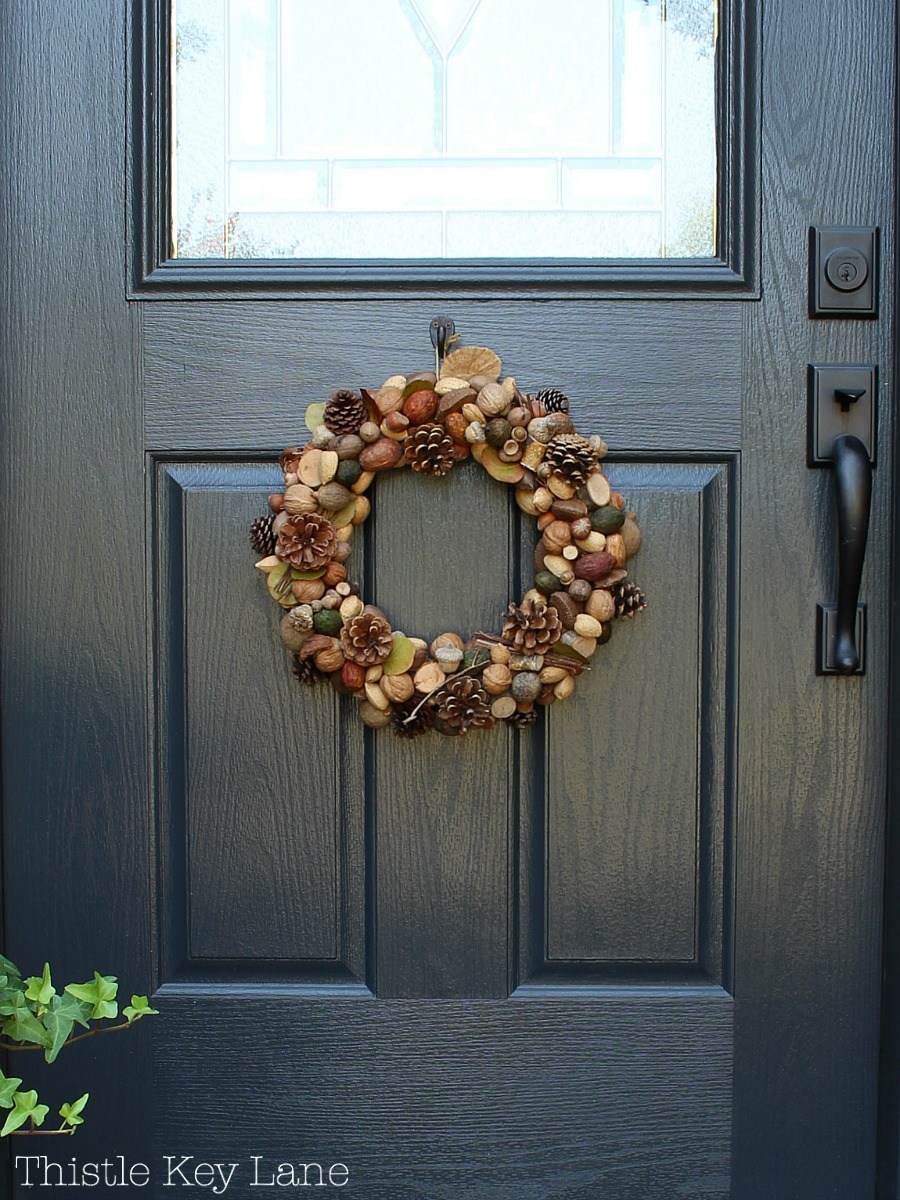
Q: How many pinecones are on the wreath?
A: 13